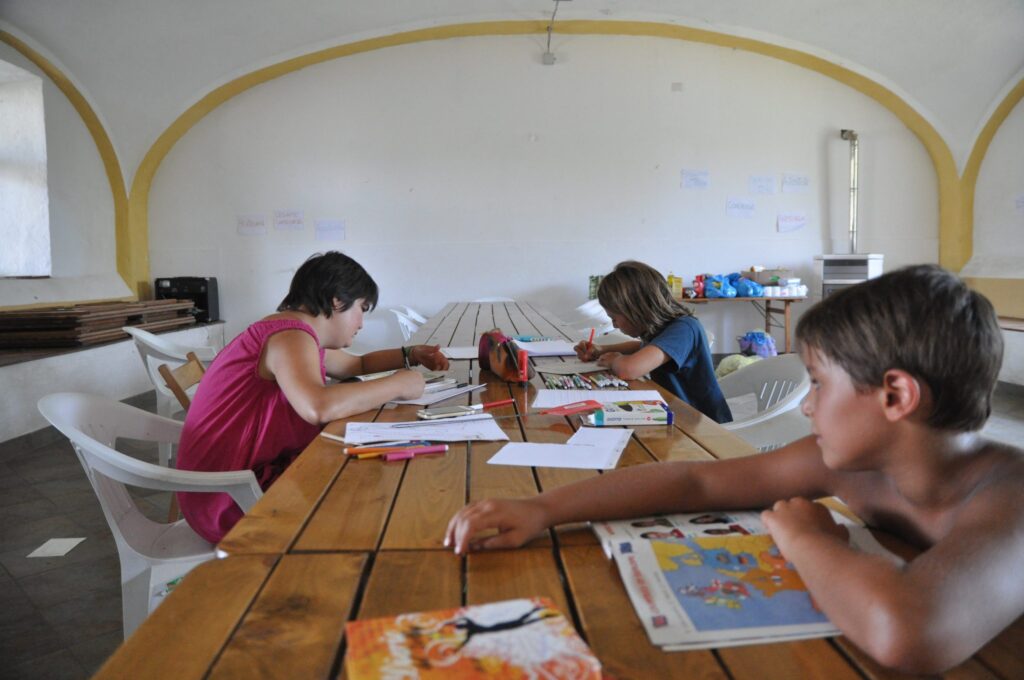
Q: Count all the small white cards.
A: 8